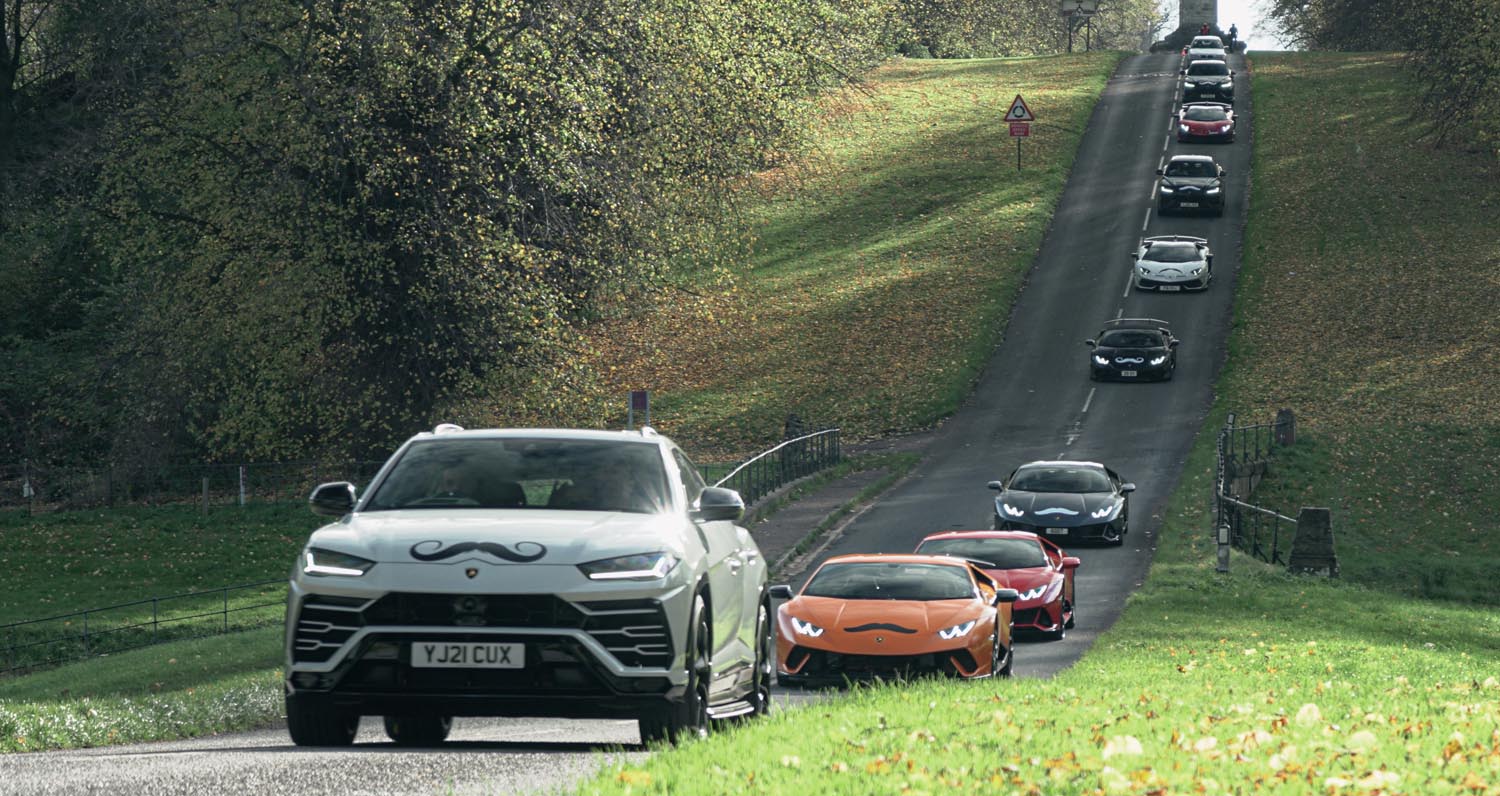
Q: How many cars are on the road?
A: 10